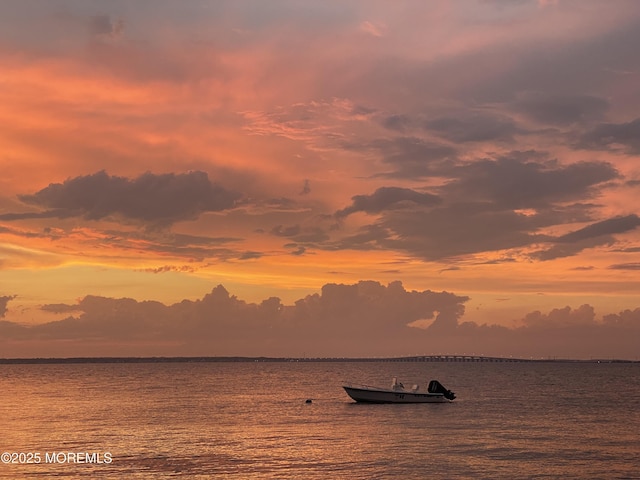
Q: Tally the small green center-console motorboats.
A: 0